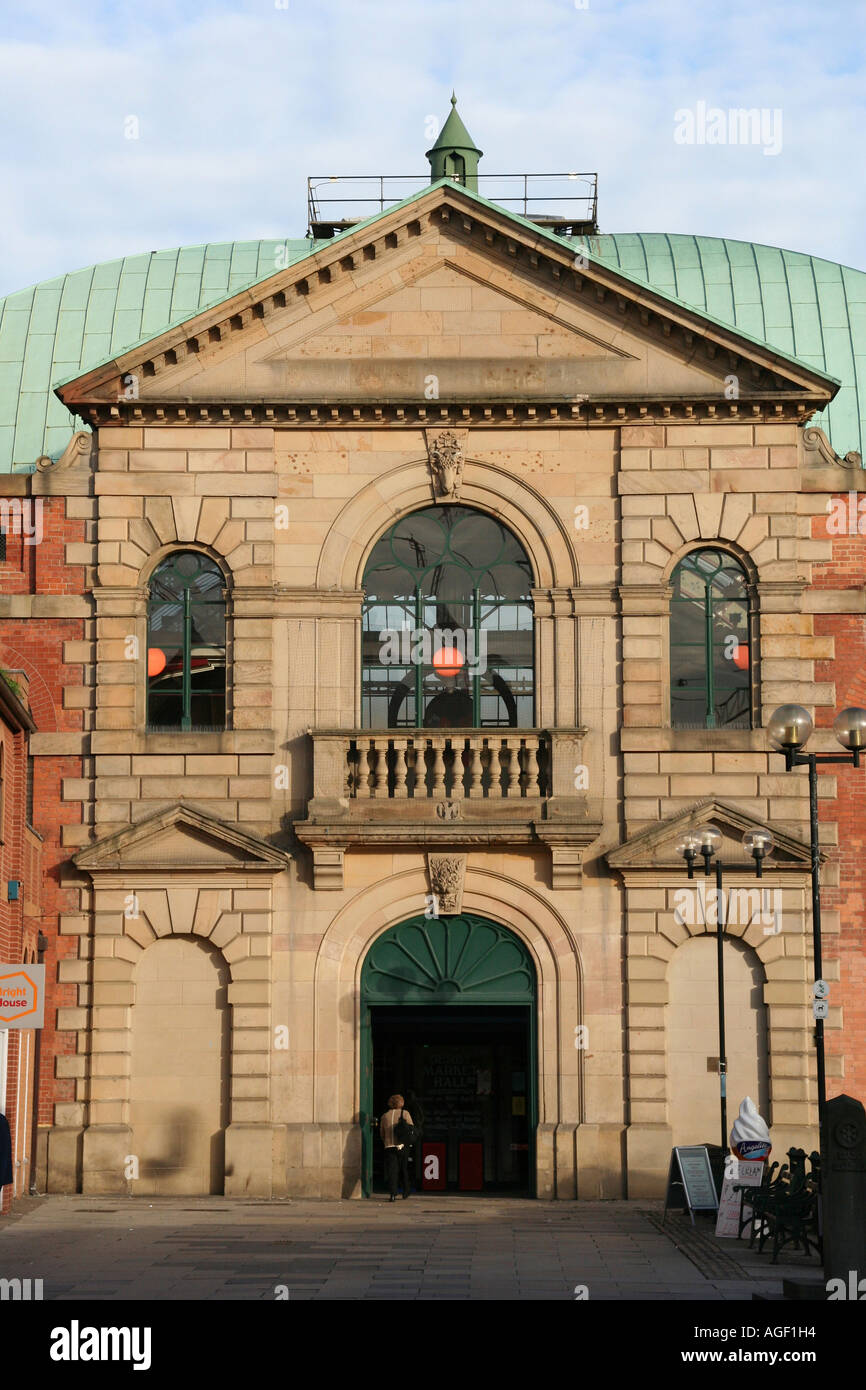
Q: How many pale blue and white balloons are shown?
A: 0